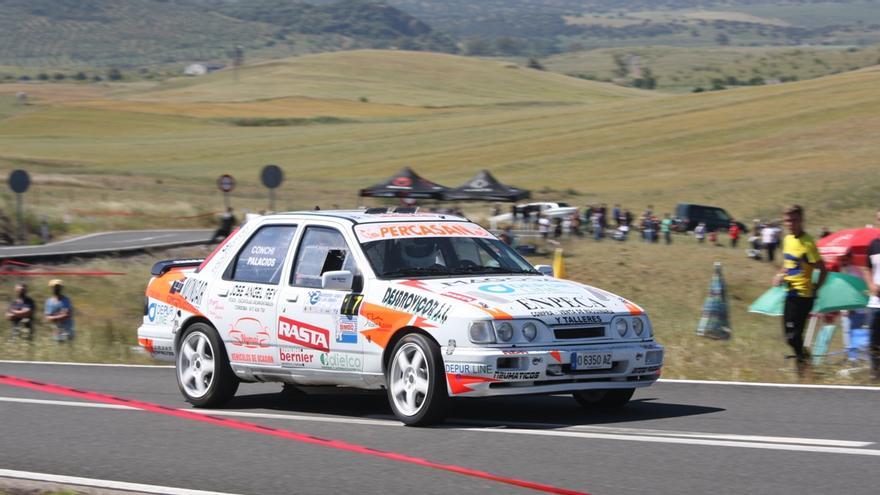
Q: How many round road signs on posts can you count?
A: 3